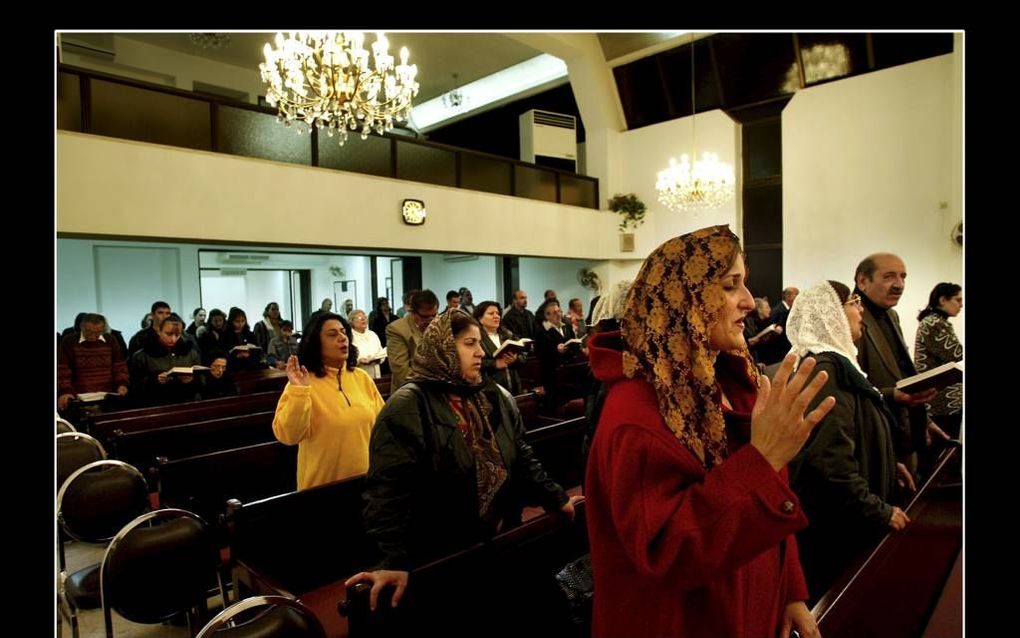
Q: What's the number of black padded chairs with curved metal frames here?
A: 5